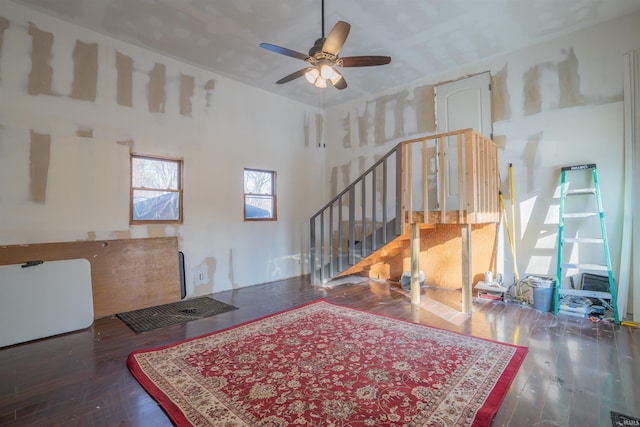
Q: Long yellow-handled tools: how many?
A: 2